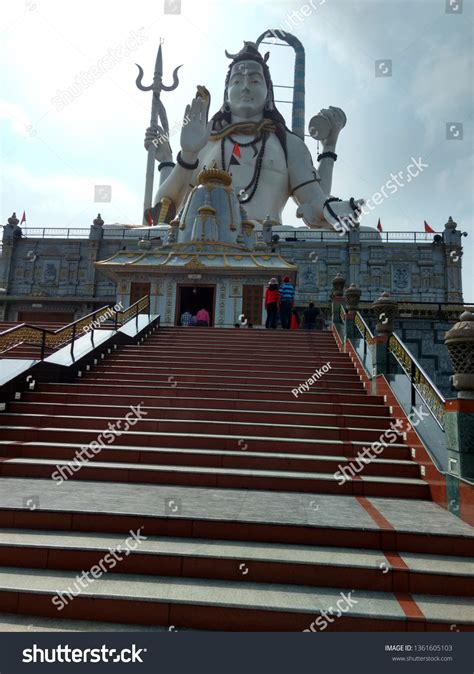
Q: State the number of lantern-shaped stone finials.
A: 4